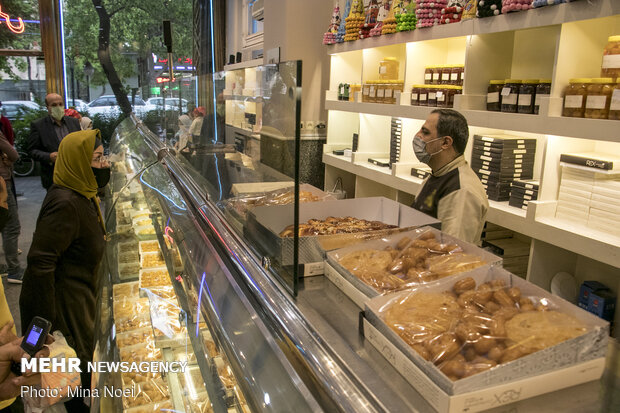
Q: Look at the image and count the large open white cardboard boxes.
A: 4